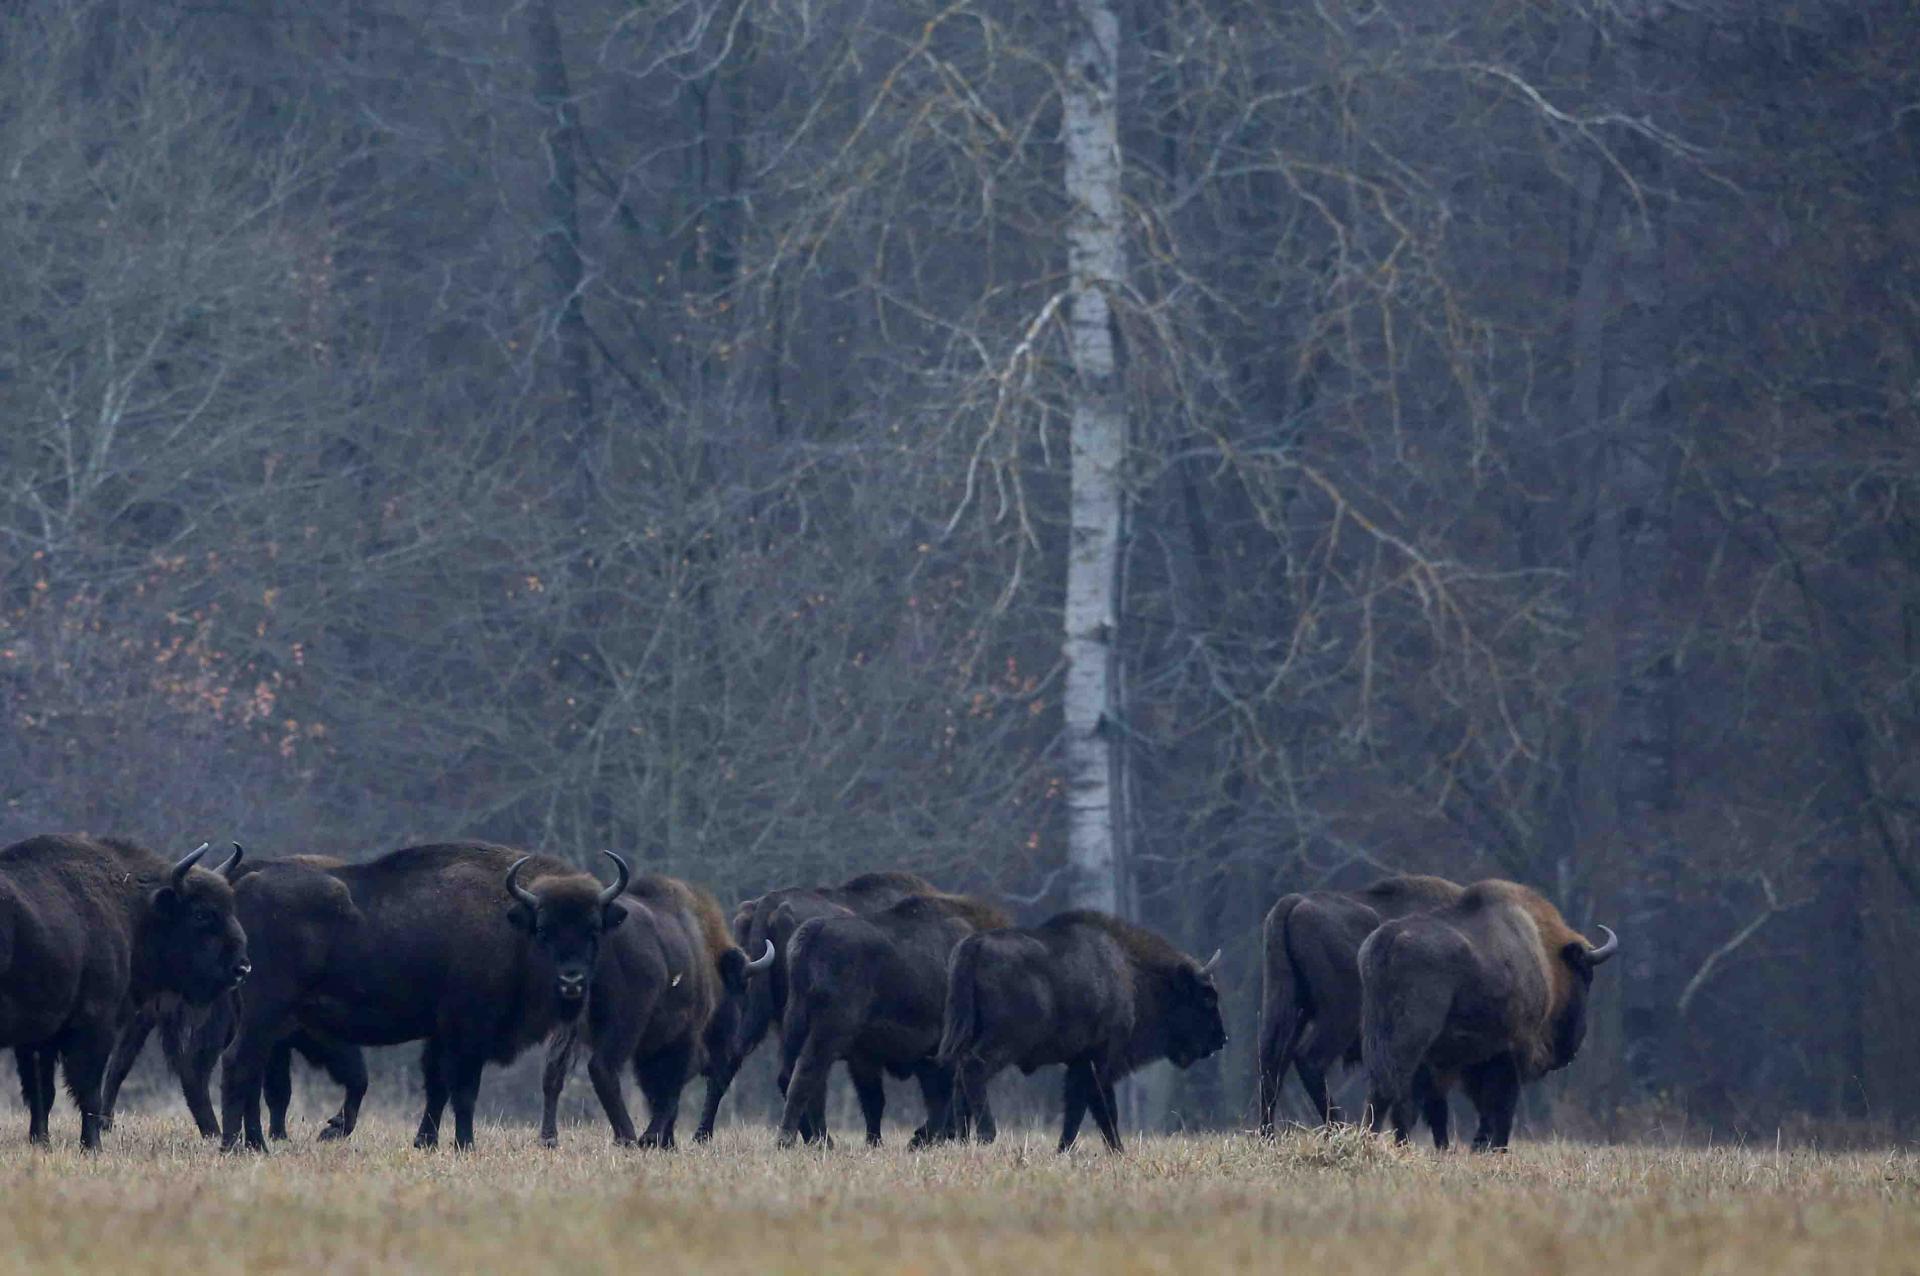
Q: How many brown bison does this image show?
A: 9